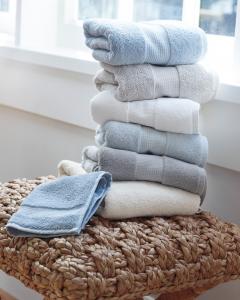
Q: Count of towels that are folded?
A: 7